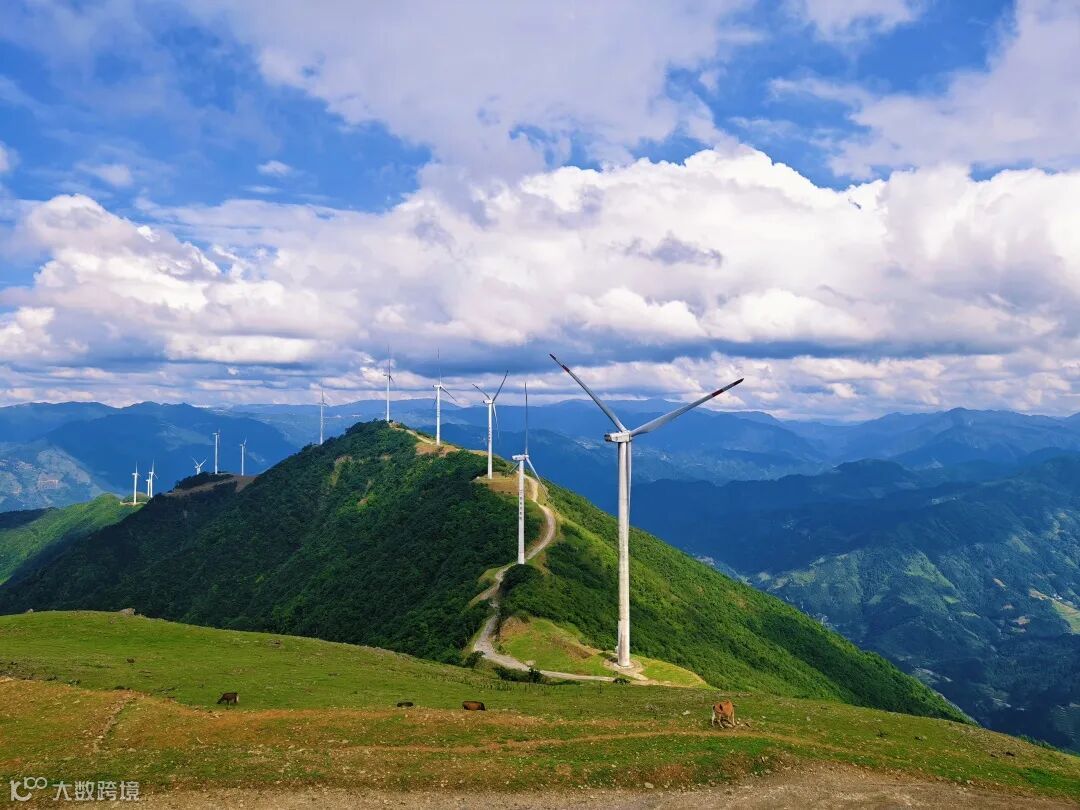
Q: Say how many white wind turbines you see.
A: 12